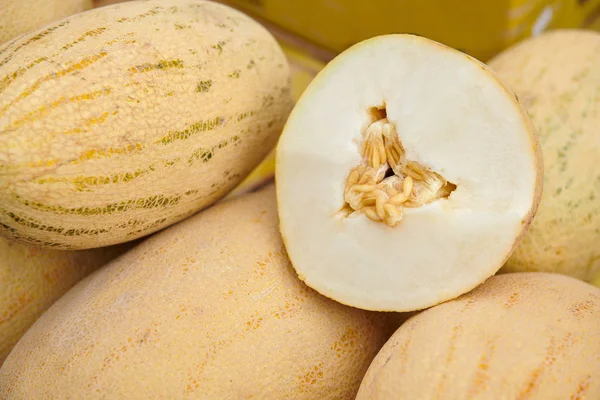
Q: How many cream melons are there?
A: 7